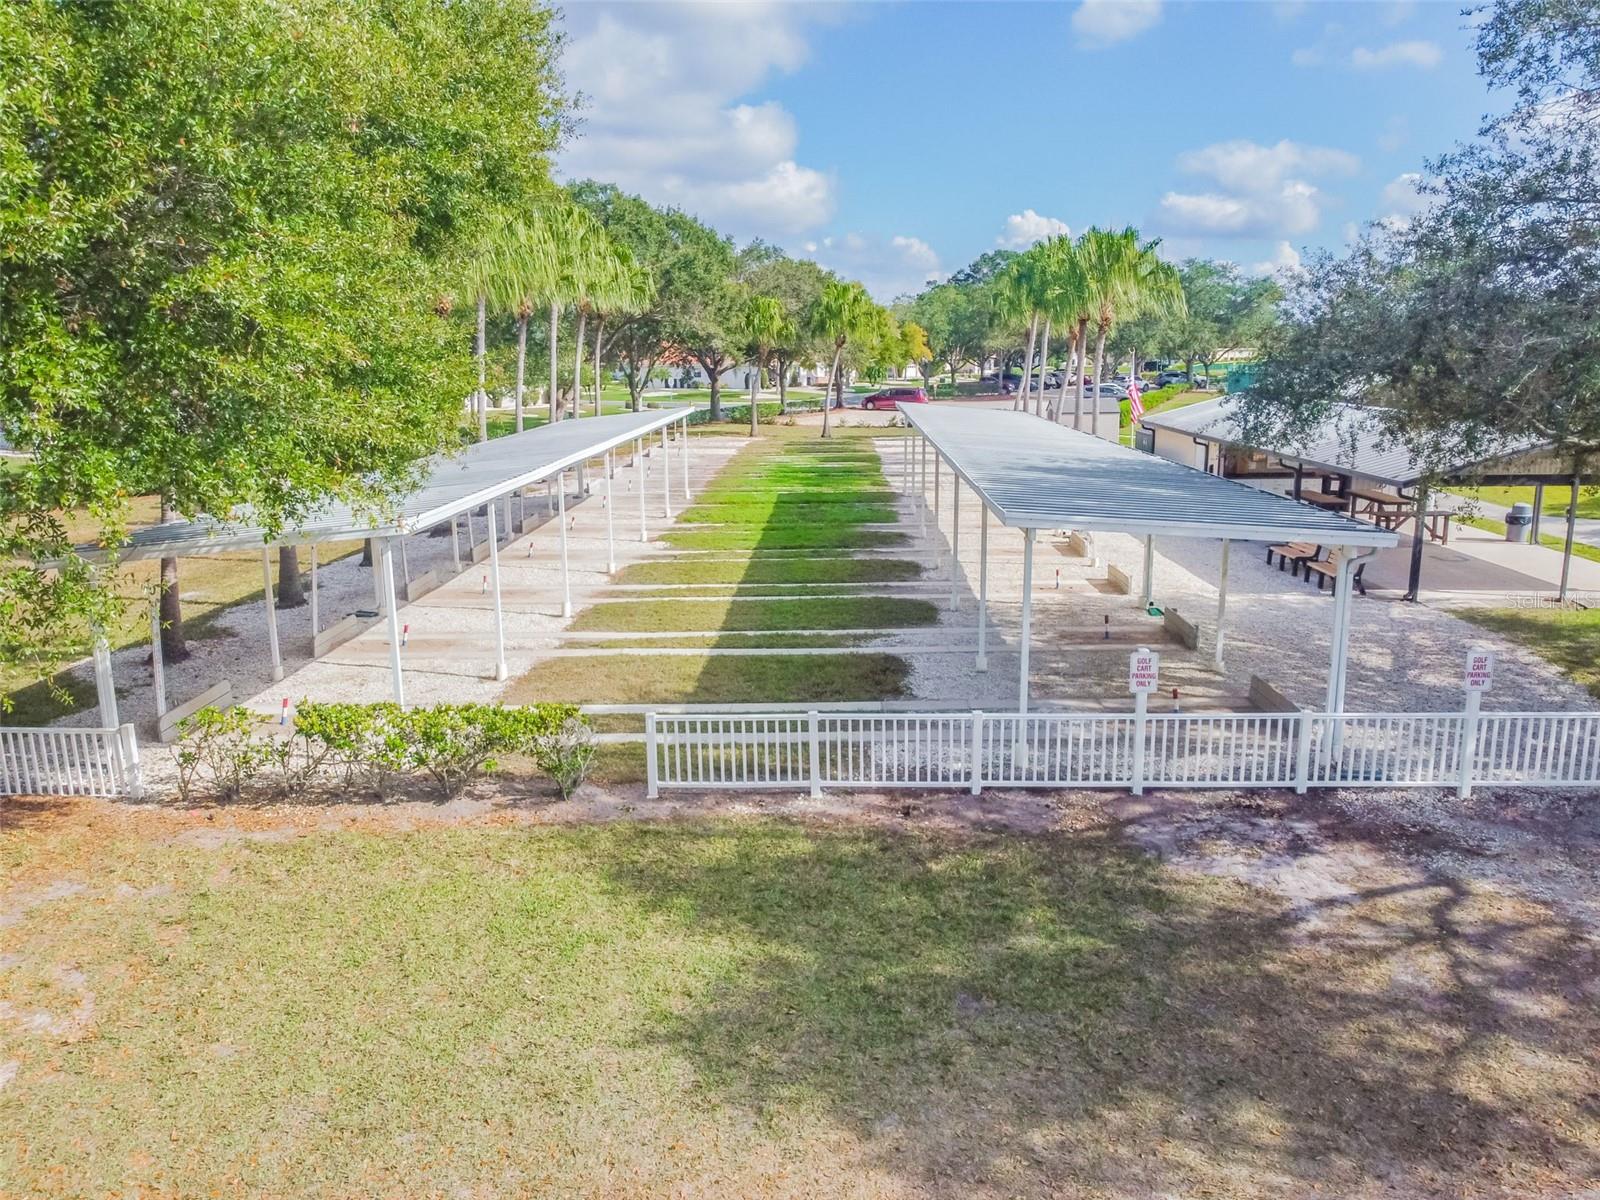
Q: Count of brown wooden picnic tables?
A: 3